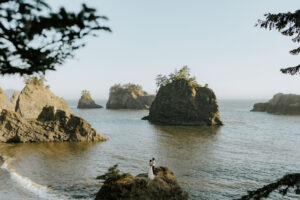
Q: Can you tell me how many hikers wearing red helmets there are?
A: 0